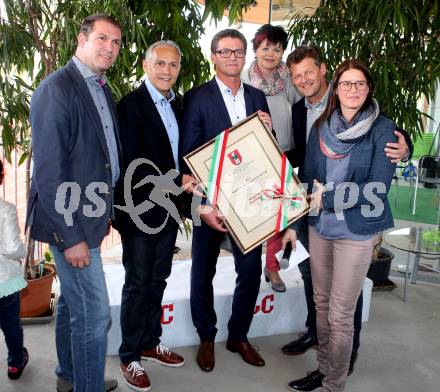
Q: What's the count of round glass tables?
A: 1